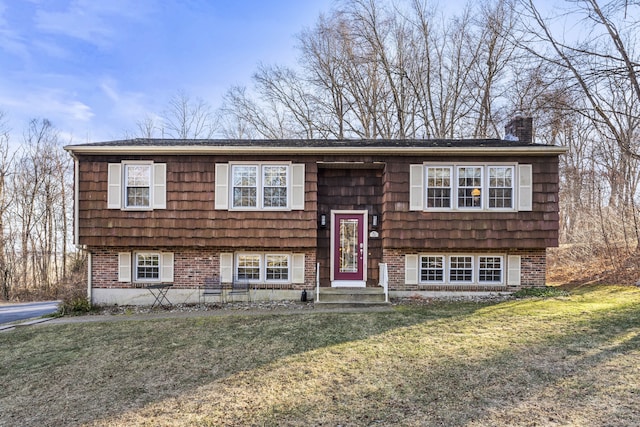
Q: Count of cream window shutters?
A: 12